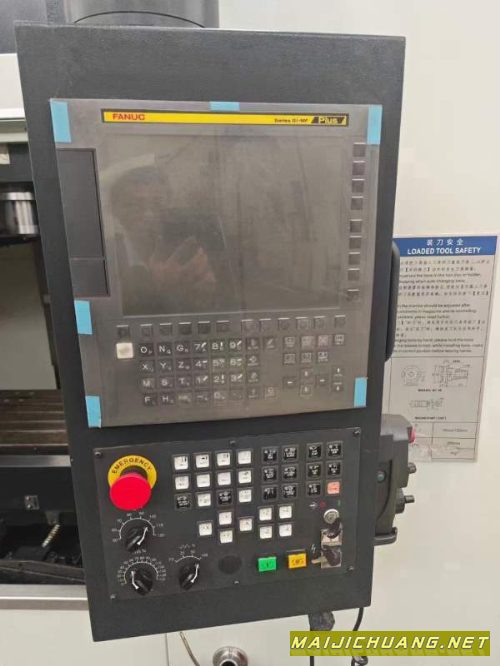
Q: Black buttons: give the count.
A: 13